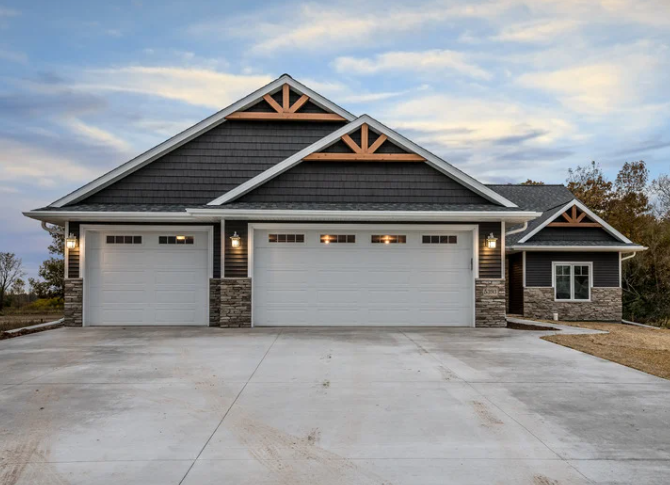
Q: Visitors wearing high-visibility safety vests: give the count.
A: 0